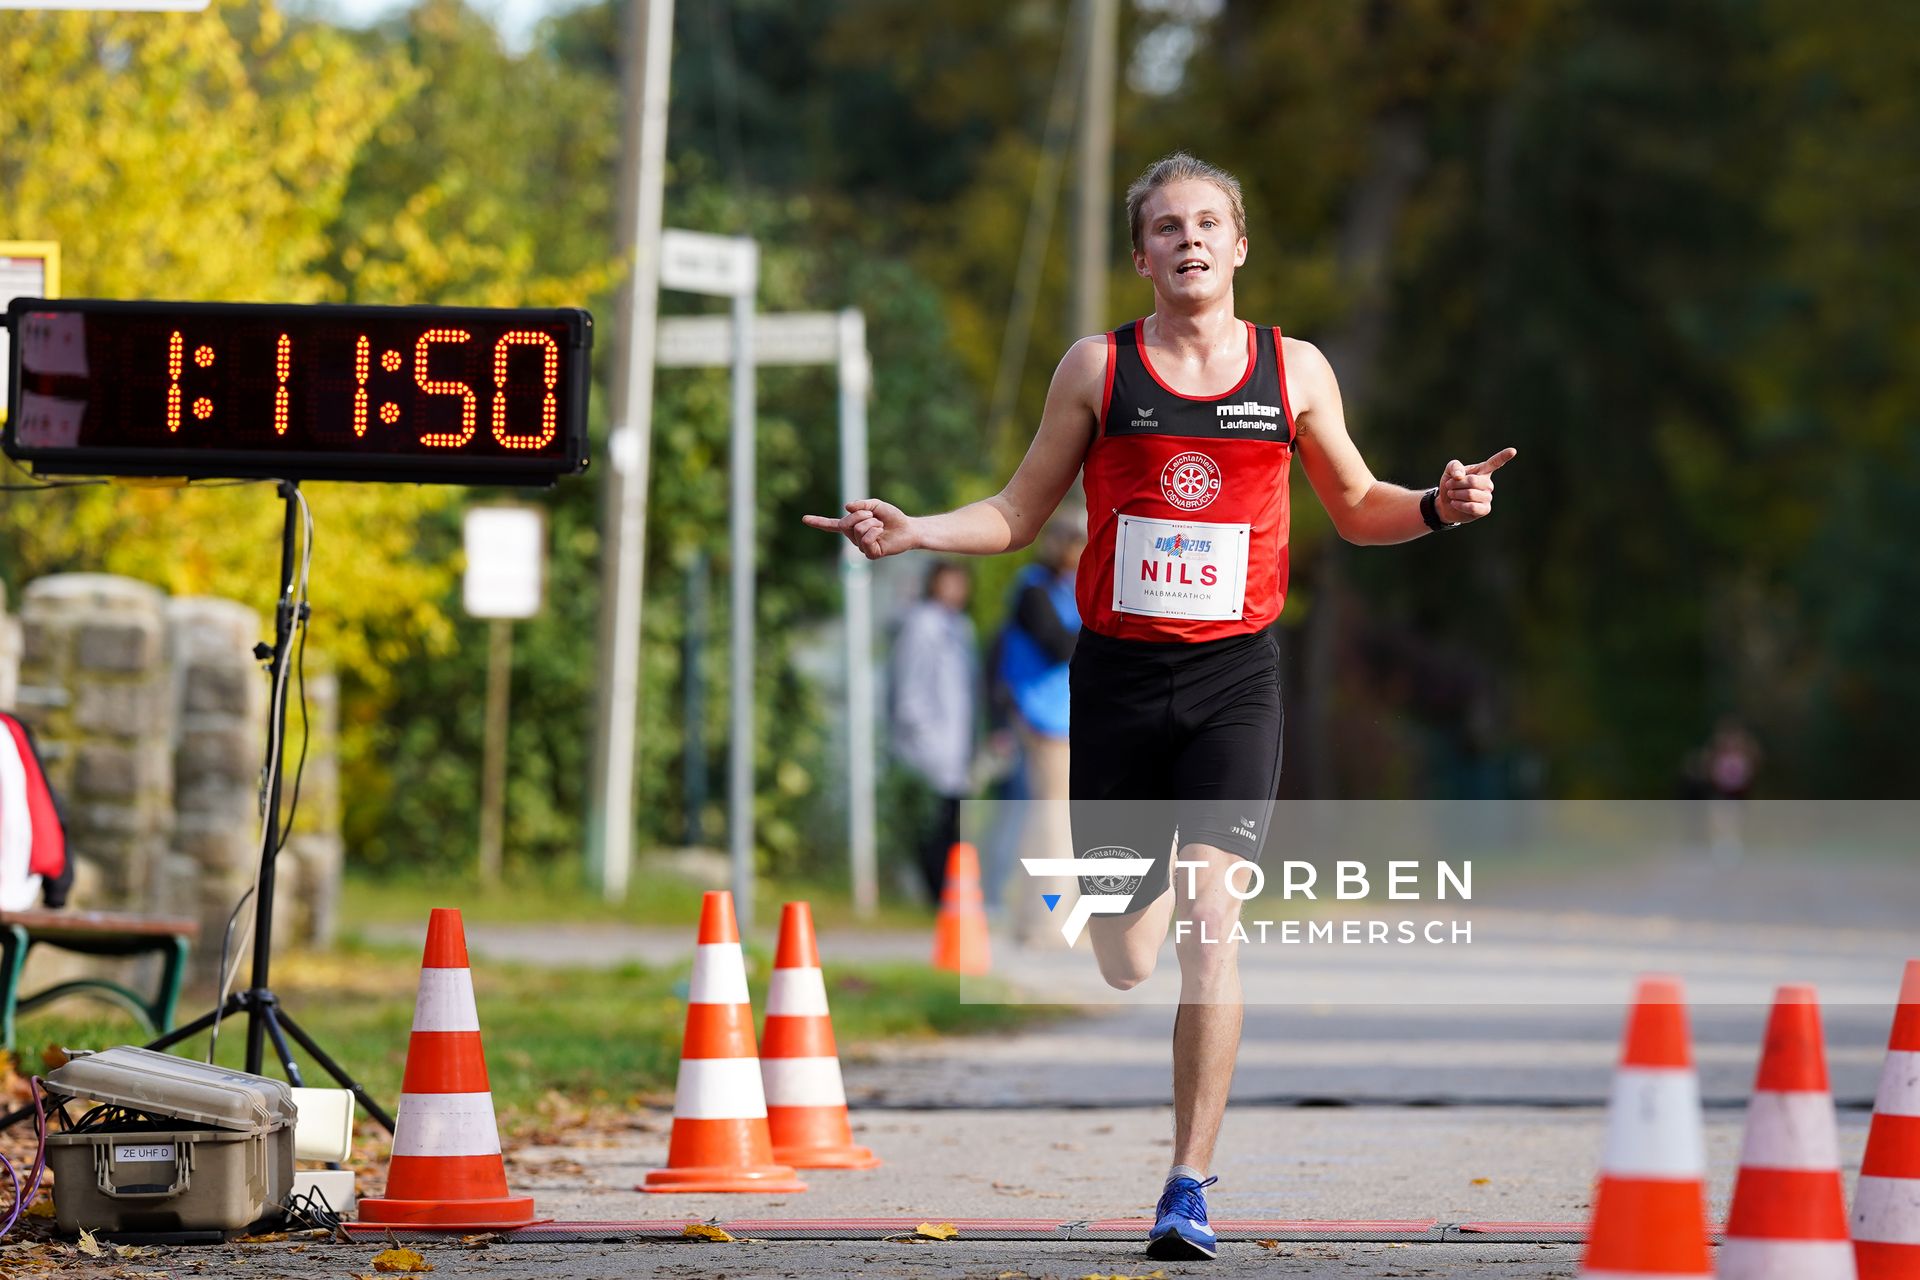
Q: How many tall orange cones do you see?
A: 7